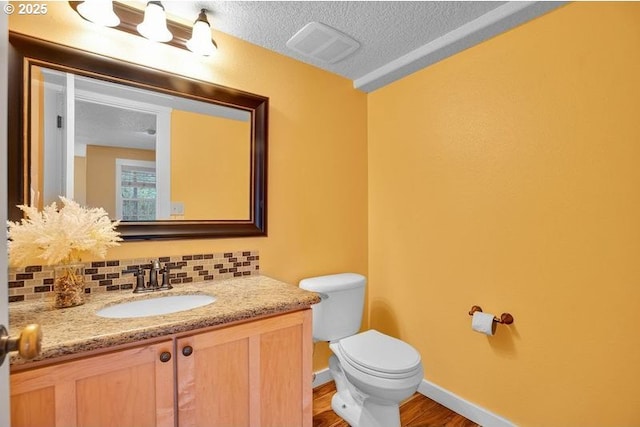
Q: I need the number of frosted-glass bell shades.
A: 3